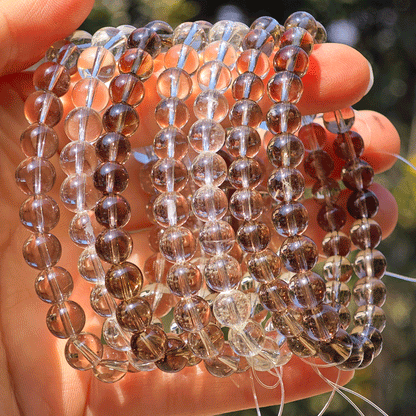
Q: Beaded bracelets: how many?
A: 7